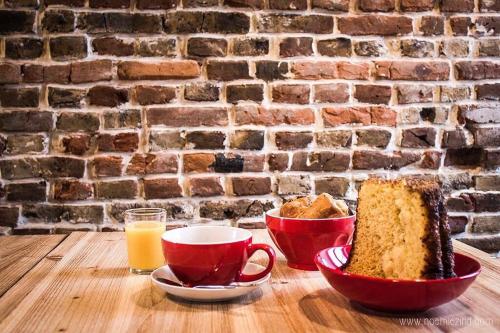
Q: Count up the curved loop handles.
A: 1